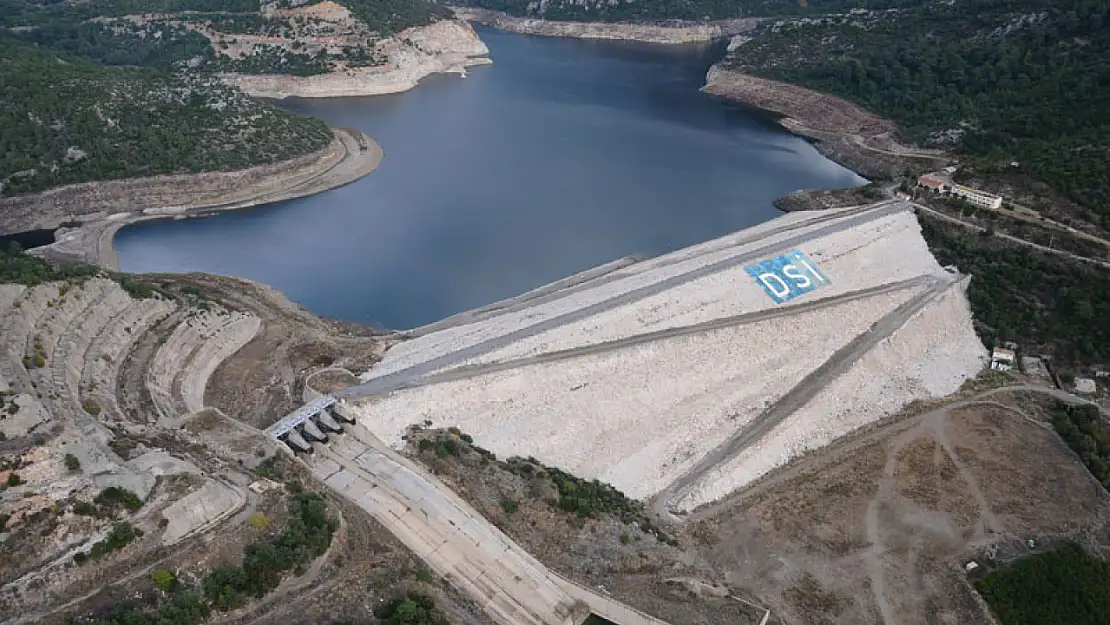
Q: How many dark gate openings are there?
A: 4